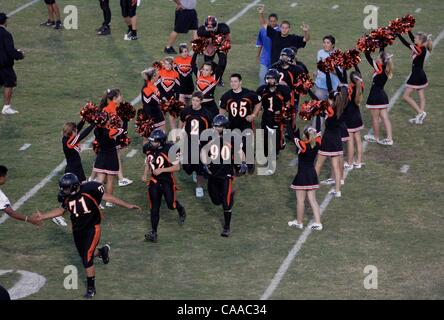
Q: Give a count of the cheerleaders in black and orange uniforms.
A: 13